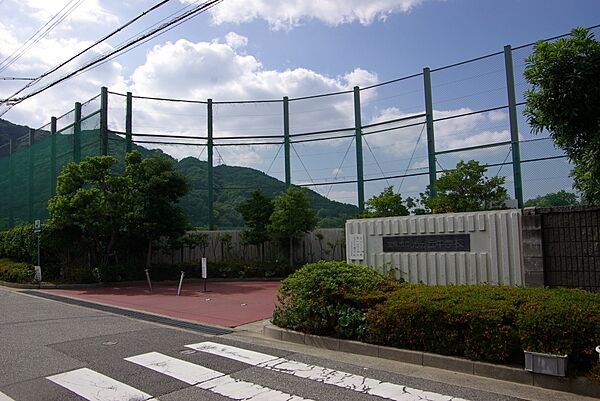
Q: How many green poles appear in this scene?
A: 11